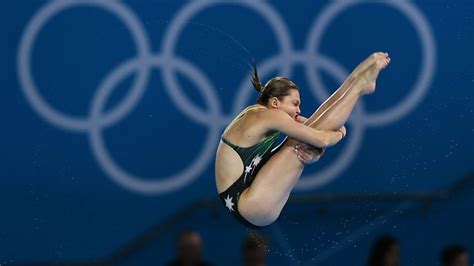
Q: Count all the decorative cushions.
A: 0